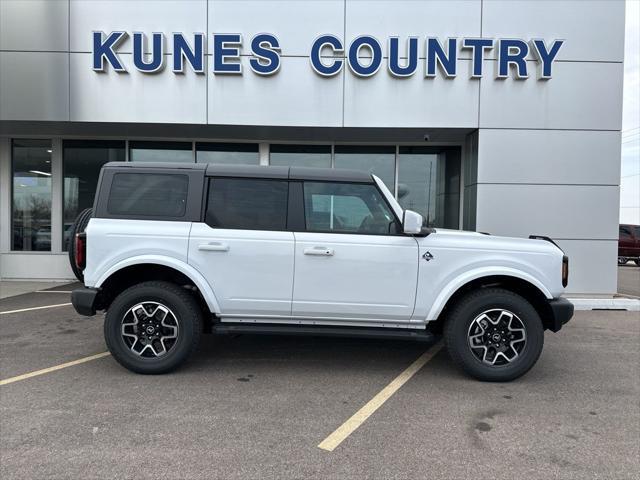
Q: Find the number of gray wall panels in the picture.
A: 13